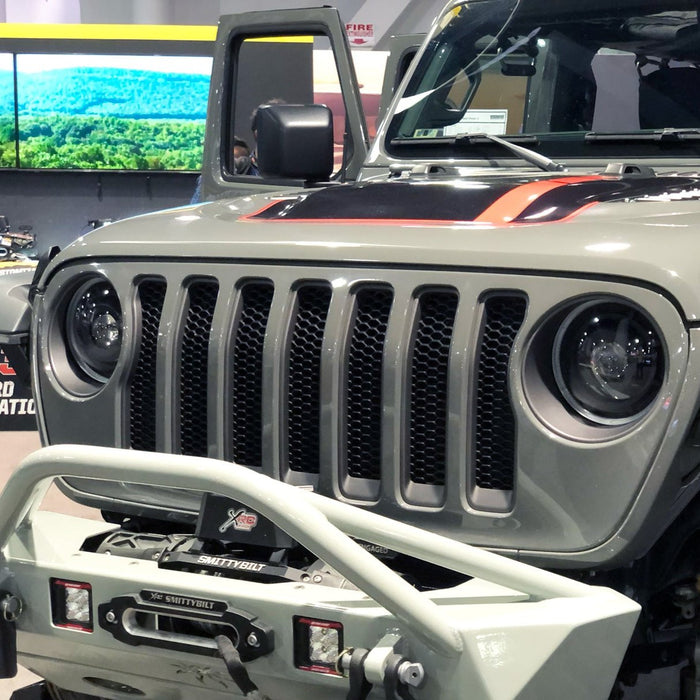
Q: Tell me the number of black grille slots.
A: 7